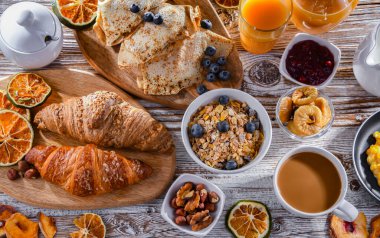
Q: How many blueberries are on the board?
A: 11